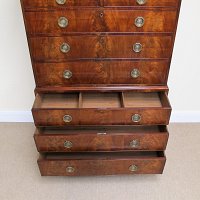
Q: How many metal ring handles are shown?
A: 14